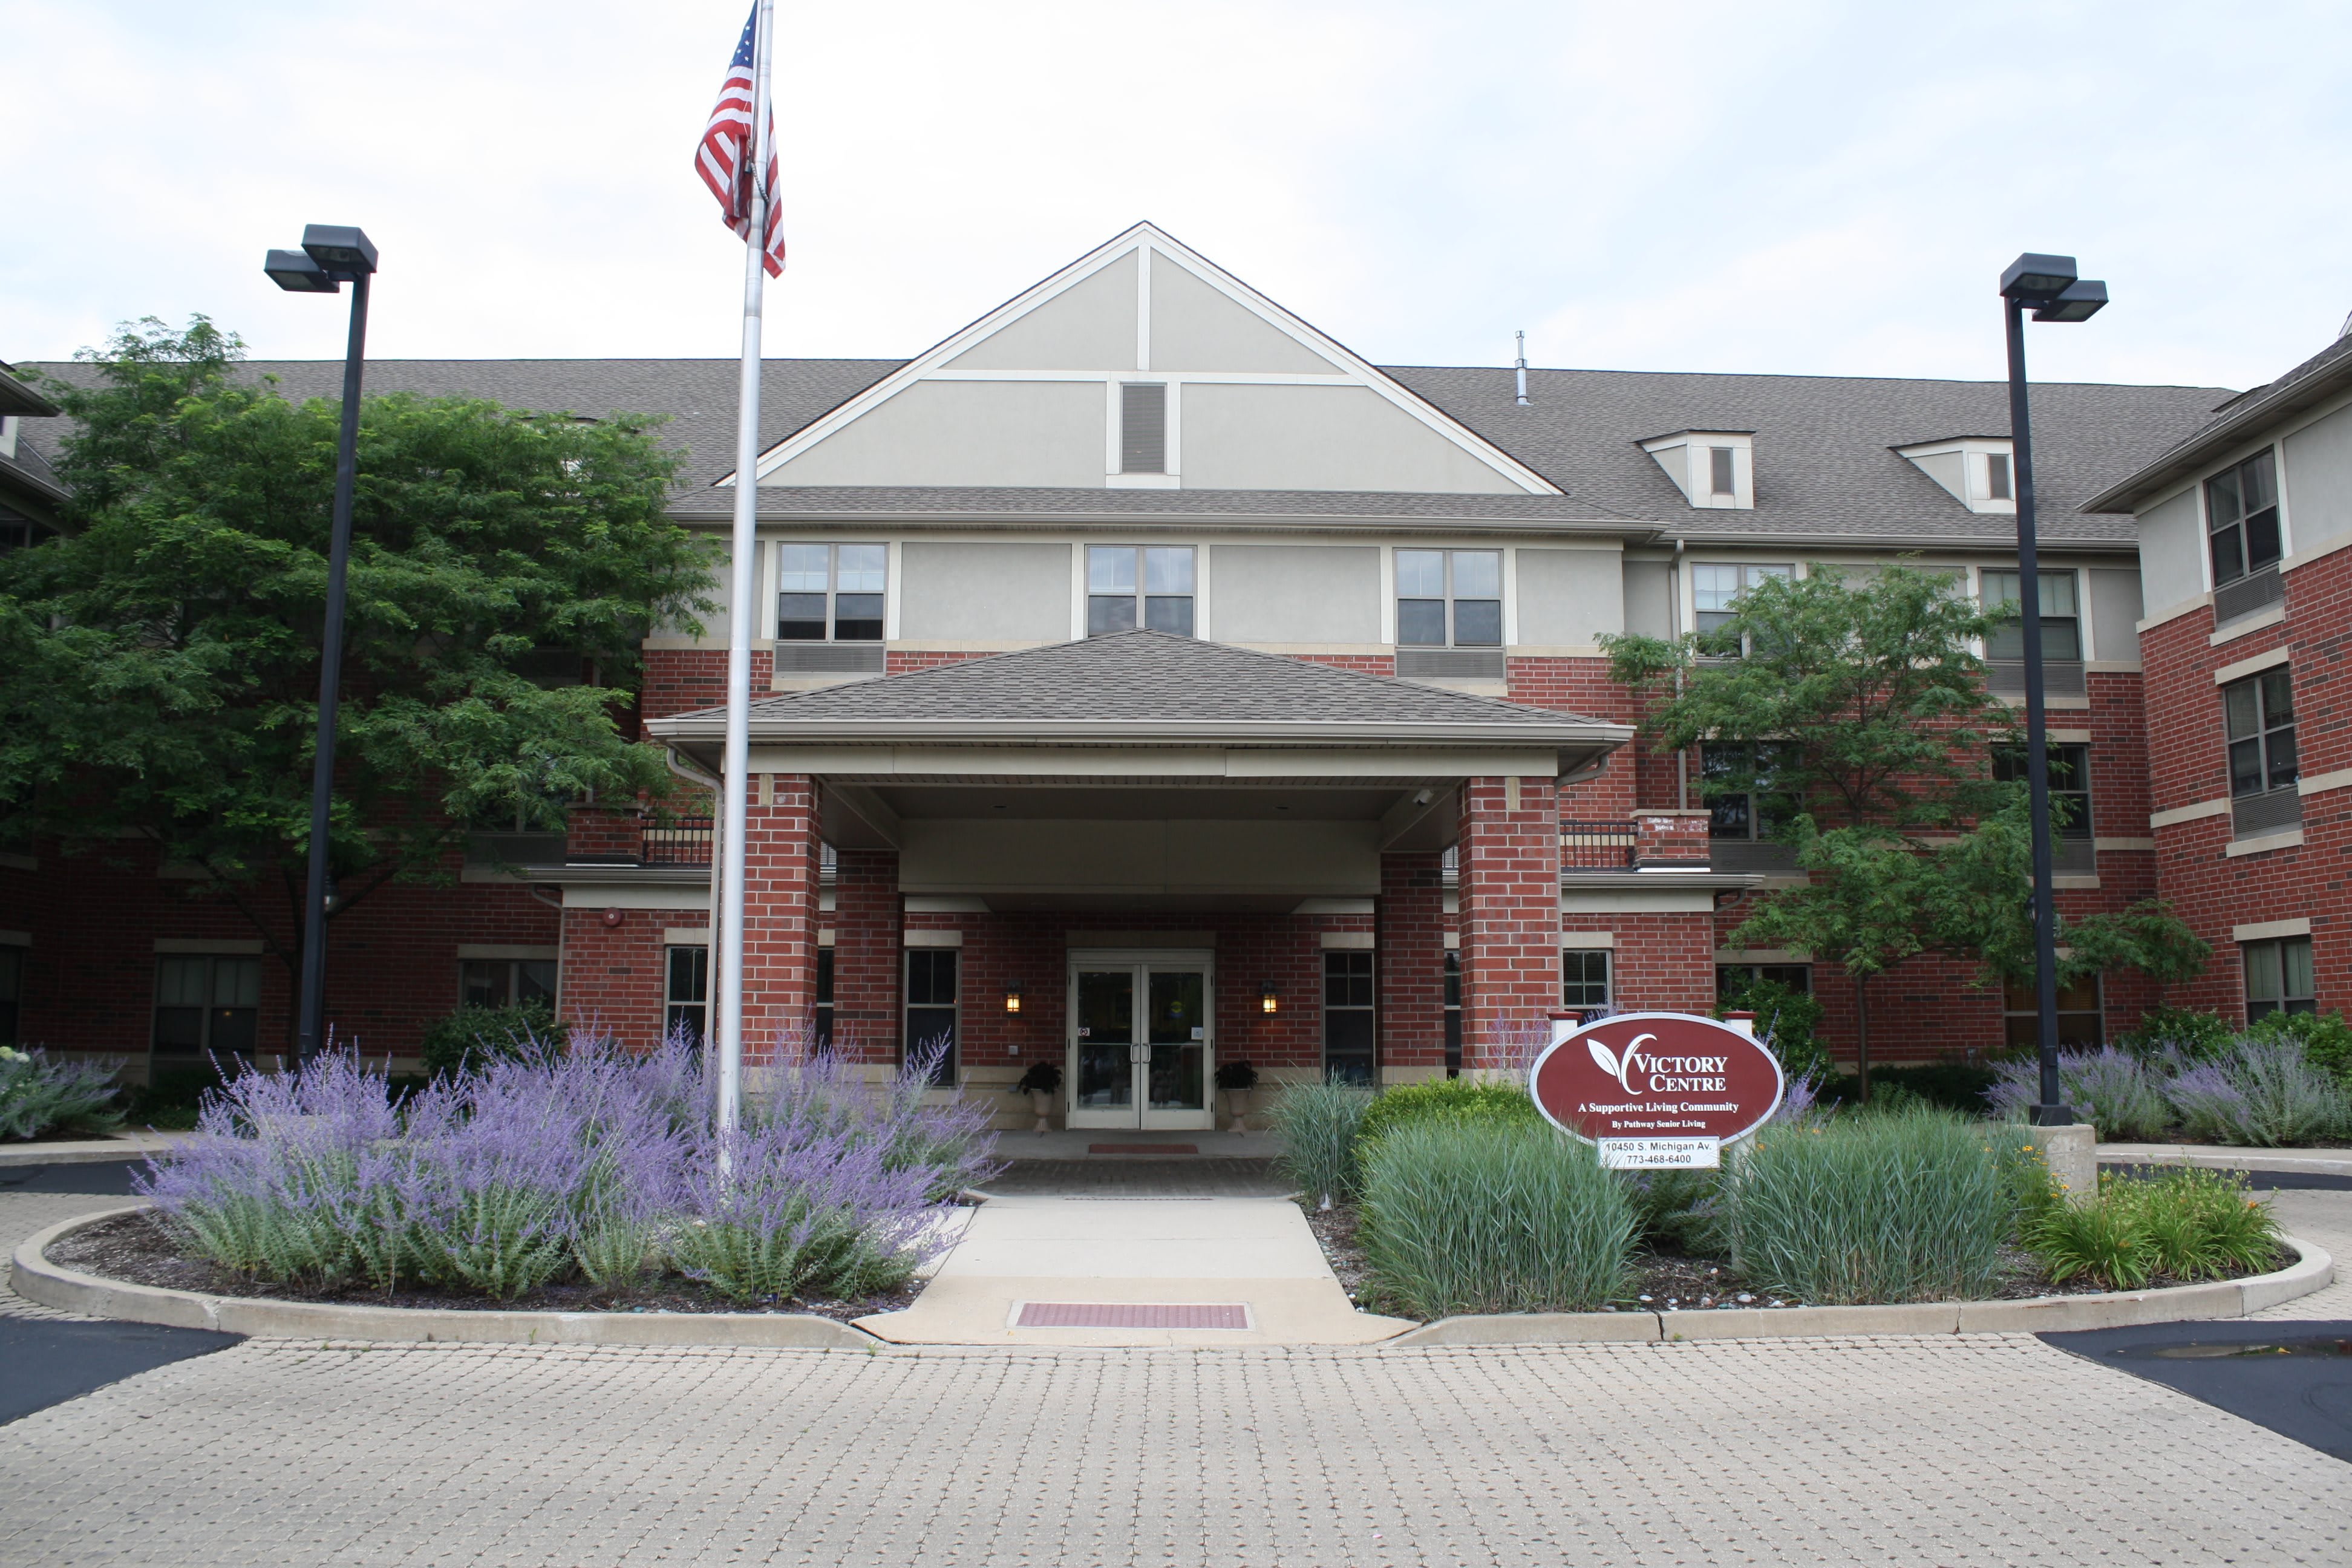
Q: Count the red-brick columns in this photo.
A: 4